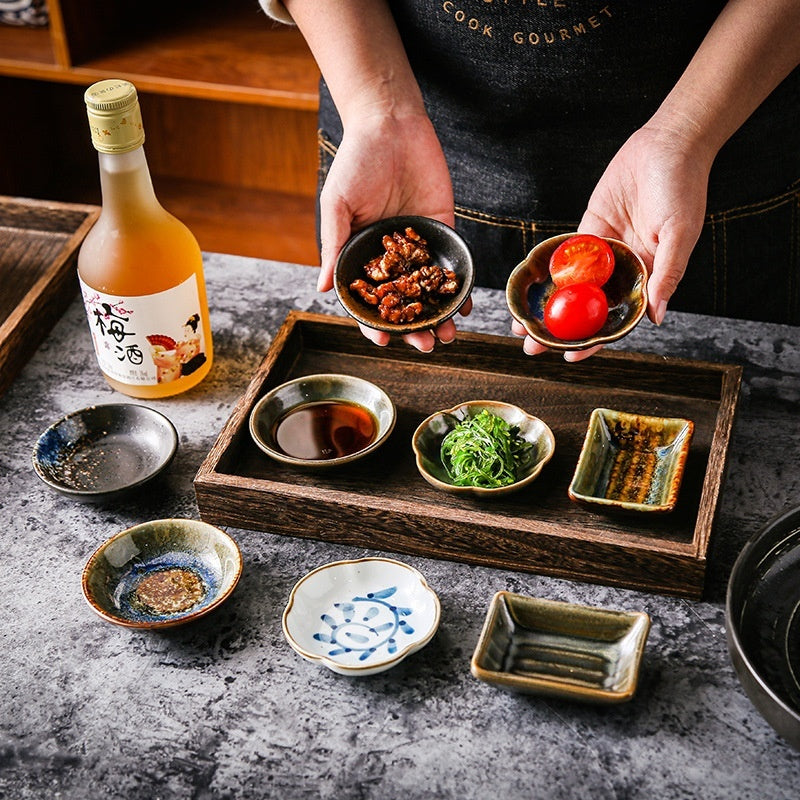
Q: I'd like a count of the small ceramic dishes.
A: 9